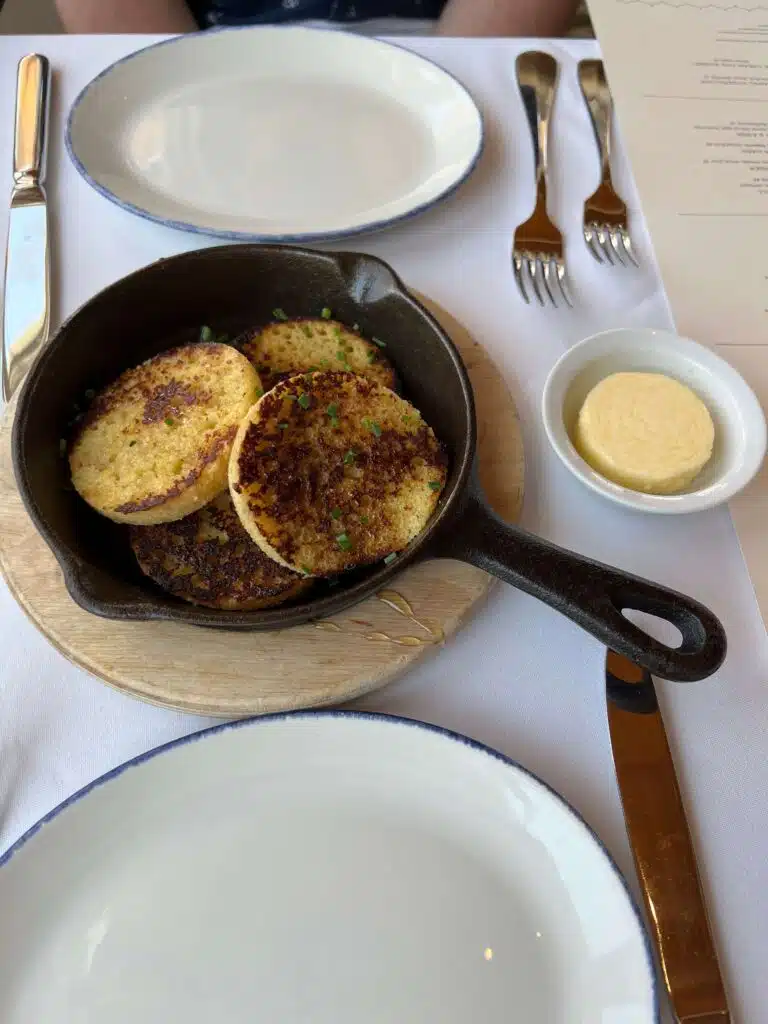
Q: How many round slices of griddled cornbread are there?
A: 4